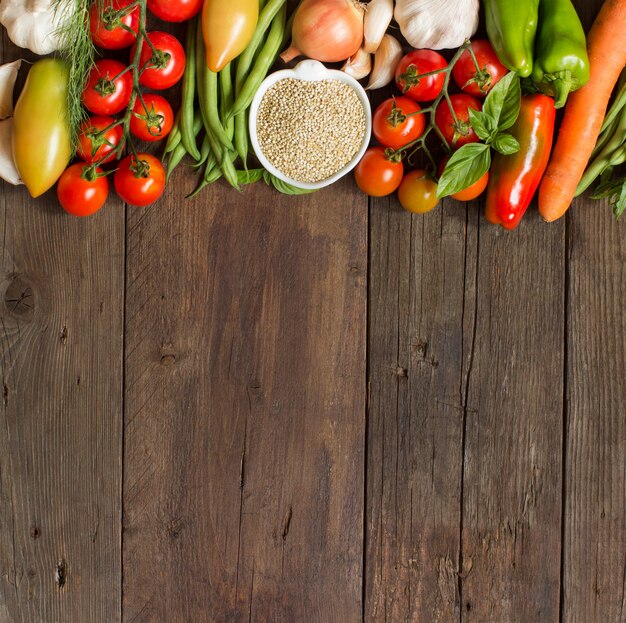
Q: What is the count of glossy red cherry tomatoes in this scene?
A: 14